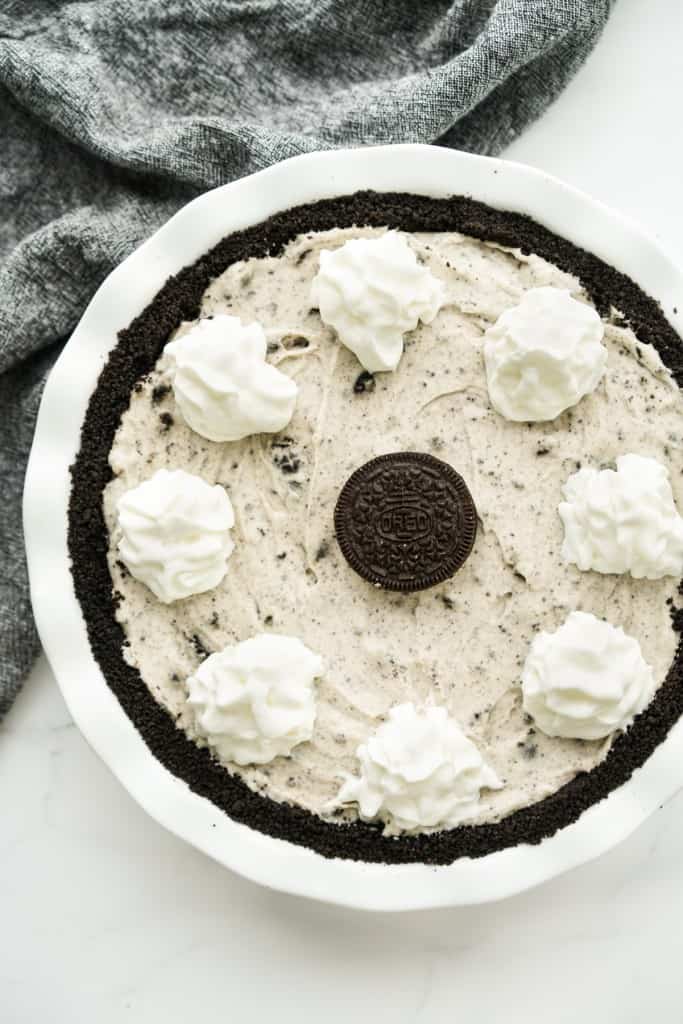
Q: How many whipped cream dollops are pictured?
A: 8